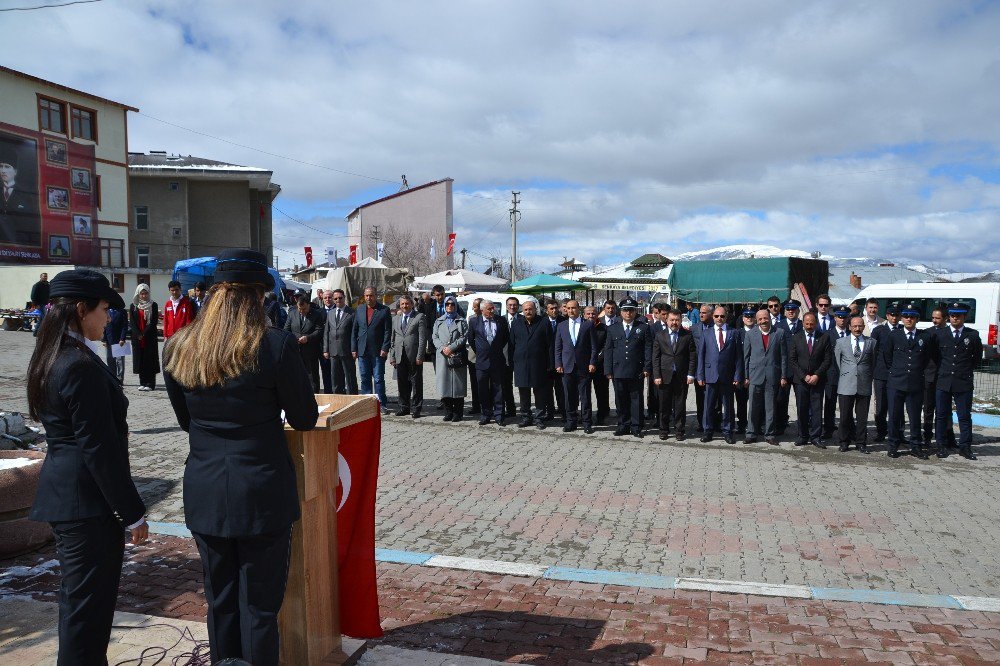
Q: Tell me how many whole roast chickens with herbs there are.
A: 0